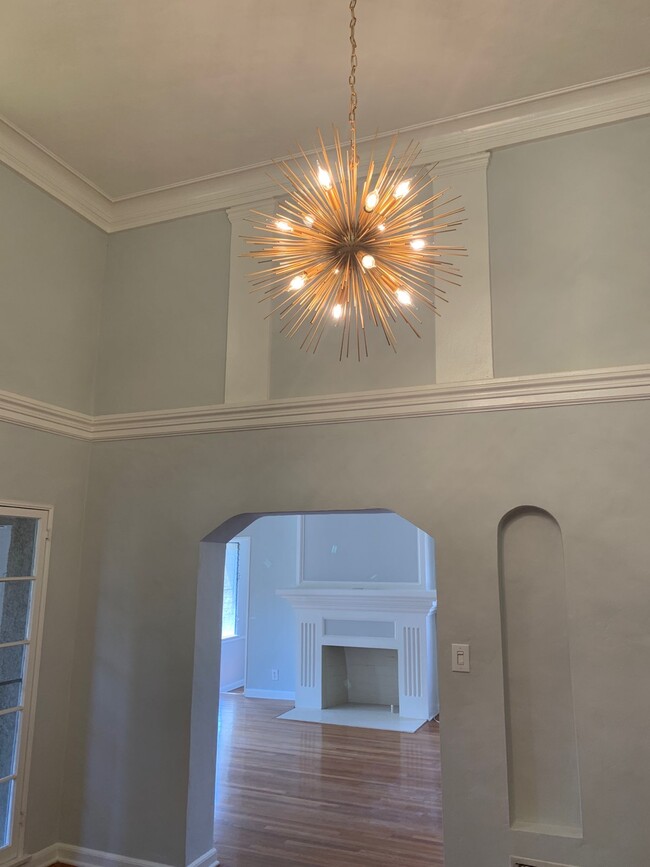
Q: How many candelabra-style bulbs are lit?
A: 11